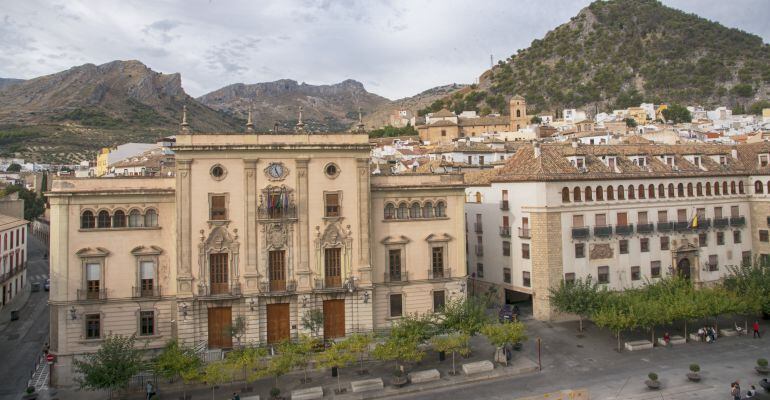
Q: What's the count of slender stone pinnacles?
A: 4